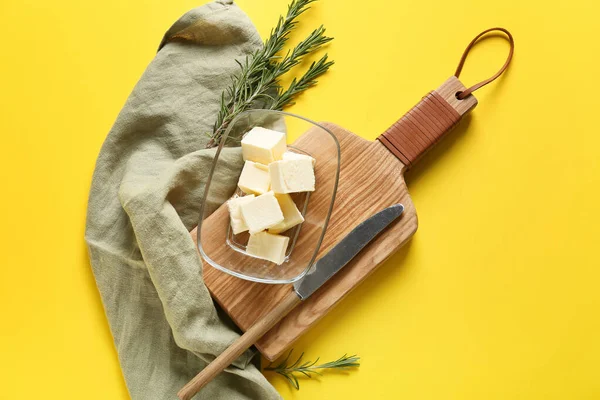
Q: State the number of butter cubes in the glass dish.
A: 8